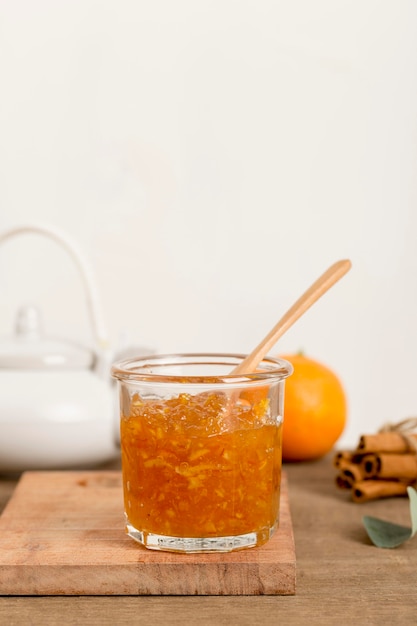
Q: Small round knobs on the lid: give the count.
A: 1